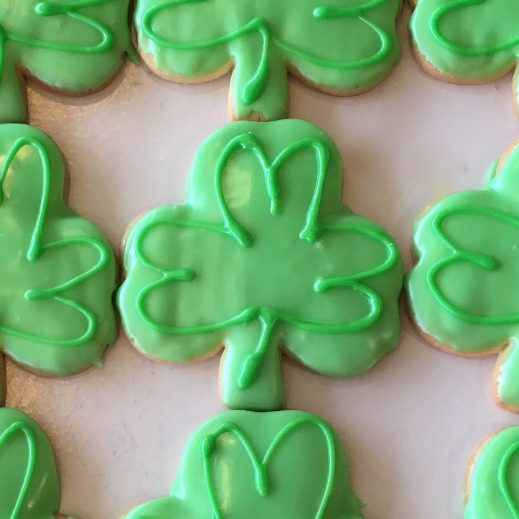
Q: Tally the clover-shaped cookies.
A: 9